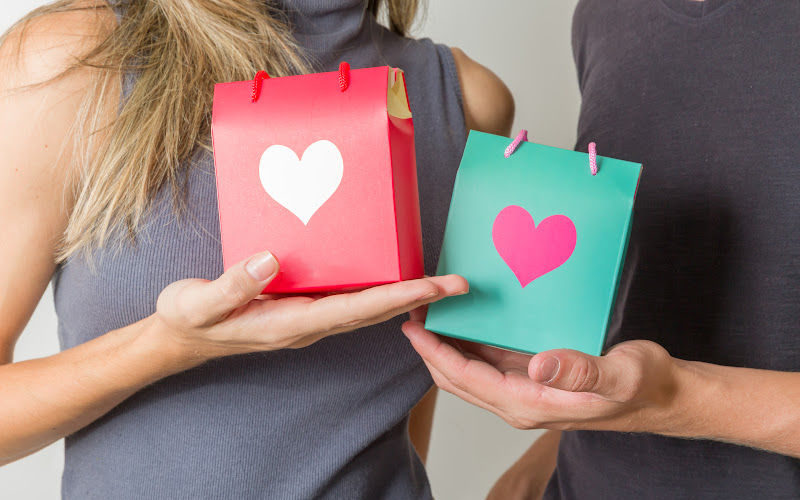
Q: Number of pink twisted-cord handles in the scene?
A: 2